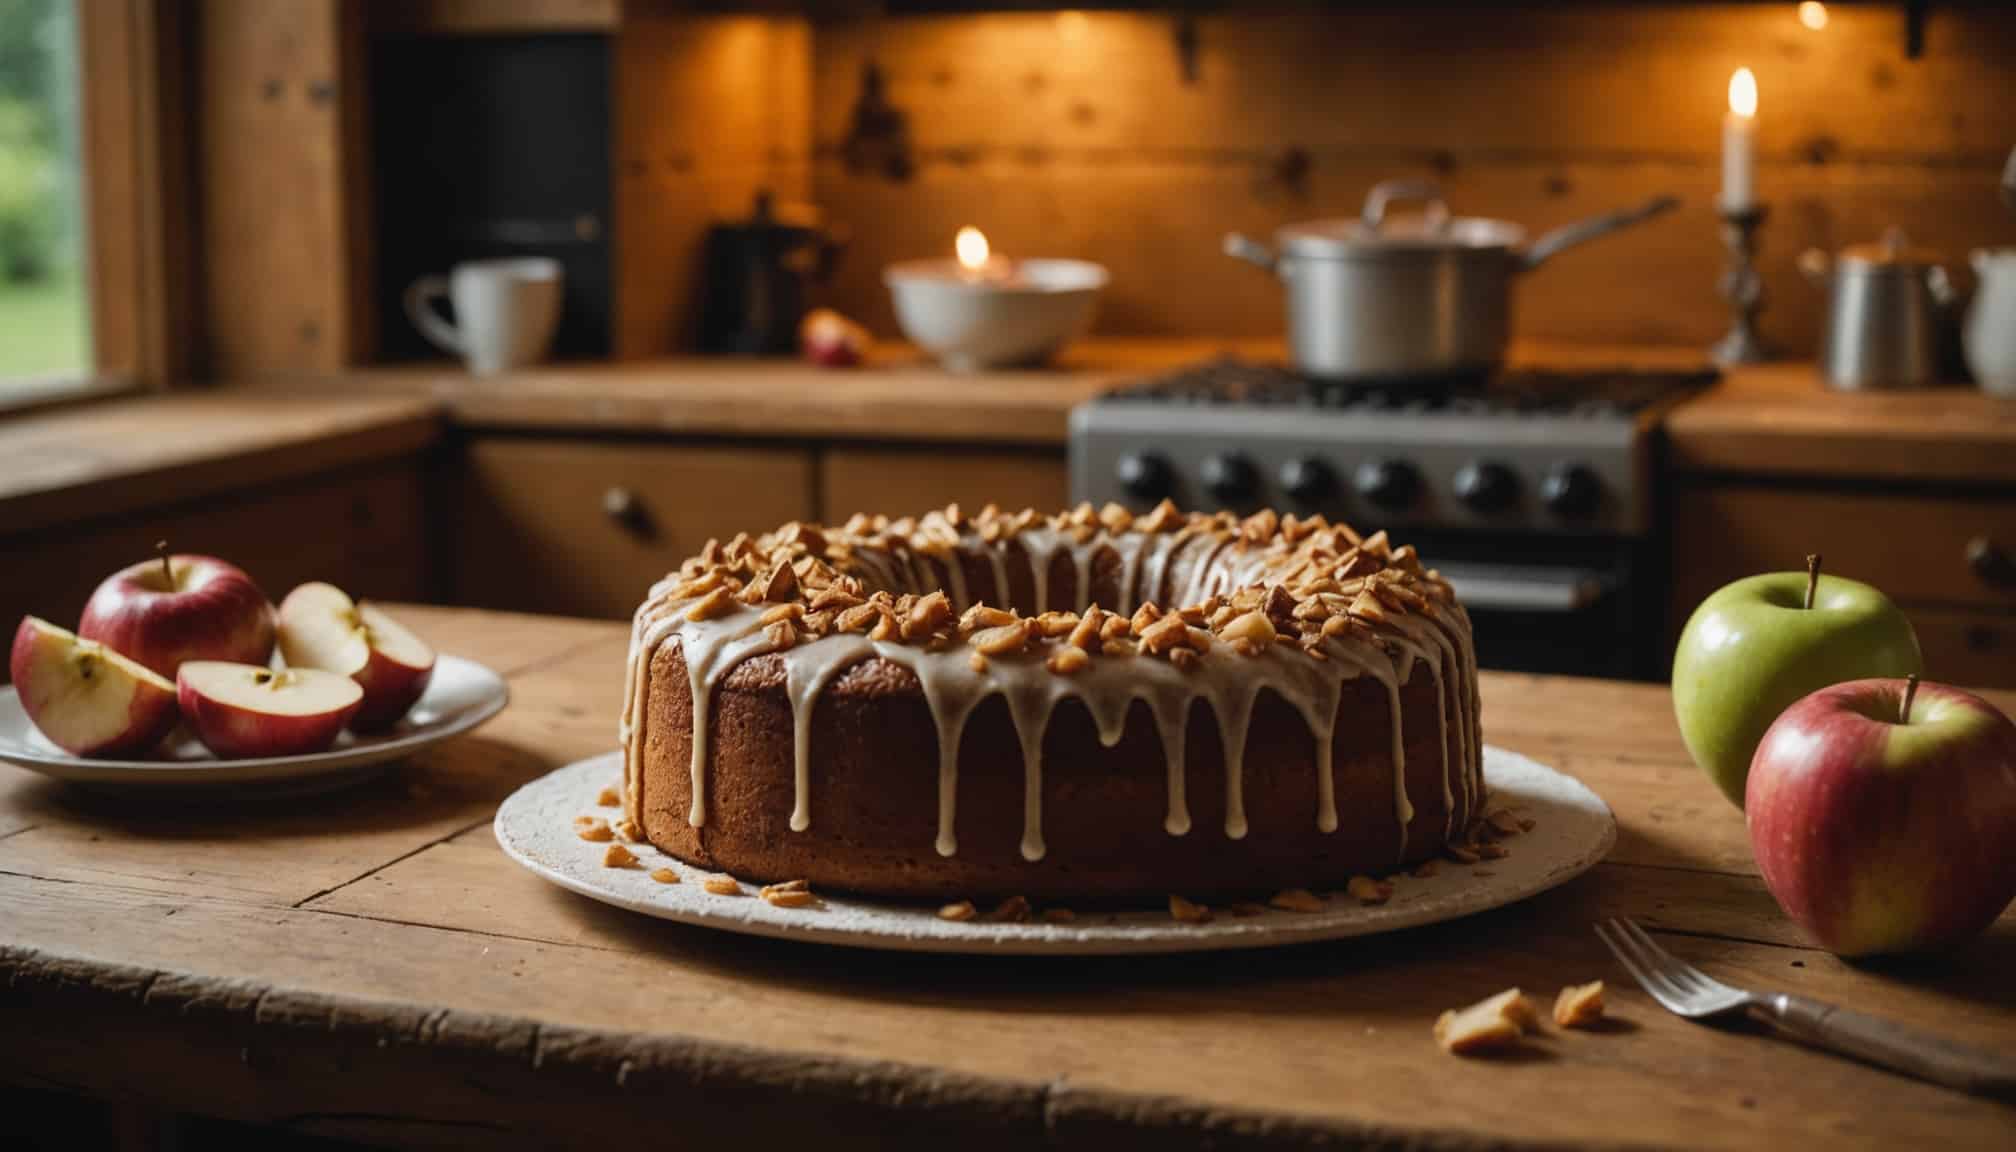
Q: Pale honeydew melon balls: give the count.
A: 0